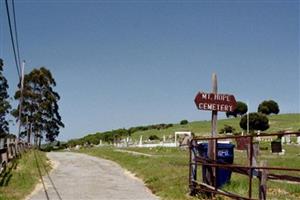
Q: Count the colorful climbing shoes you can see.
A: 0